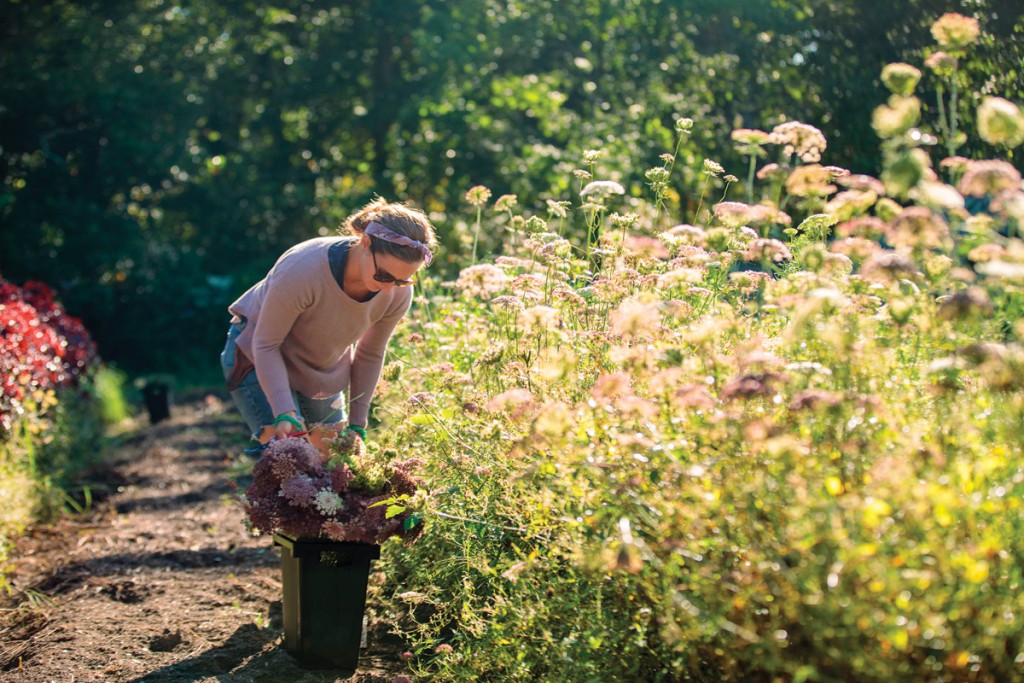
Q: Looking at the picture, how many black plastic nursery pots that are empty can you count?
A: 1